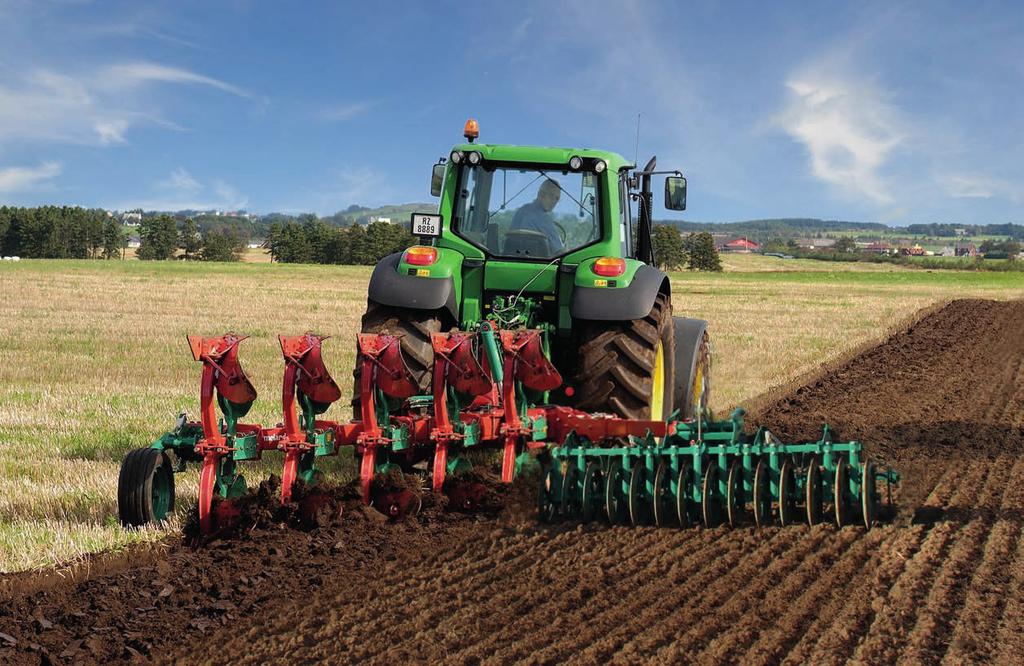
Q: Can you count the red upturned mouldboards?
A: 5